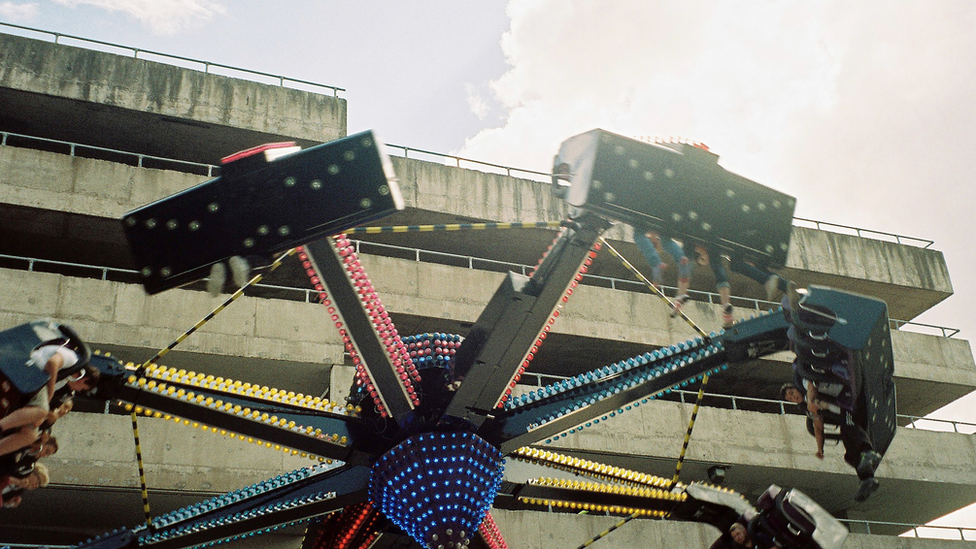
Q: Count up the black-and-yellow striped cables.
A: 6